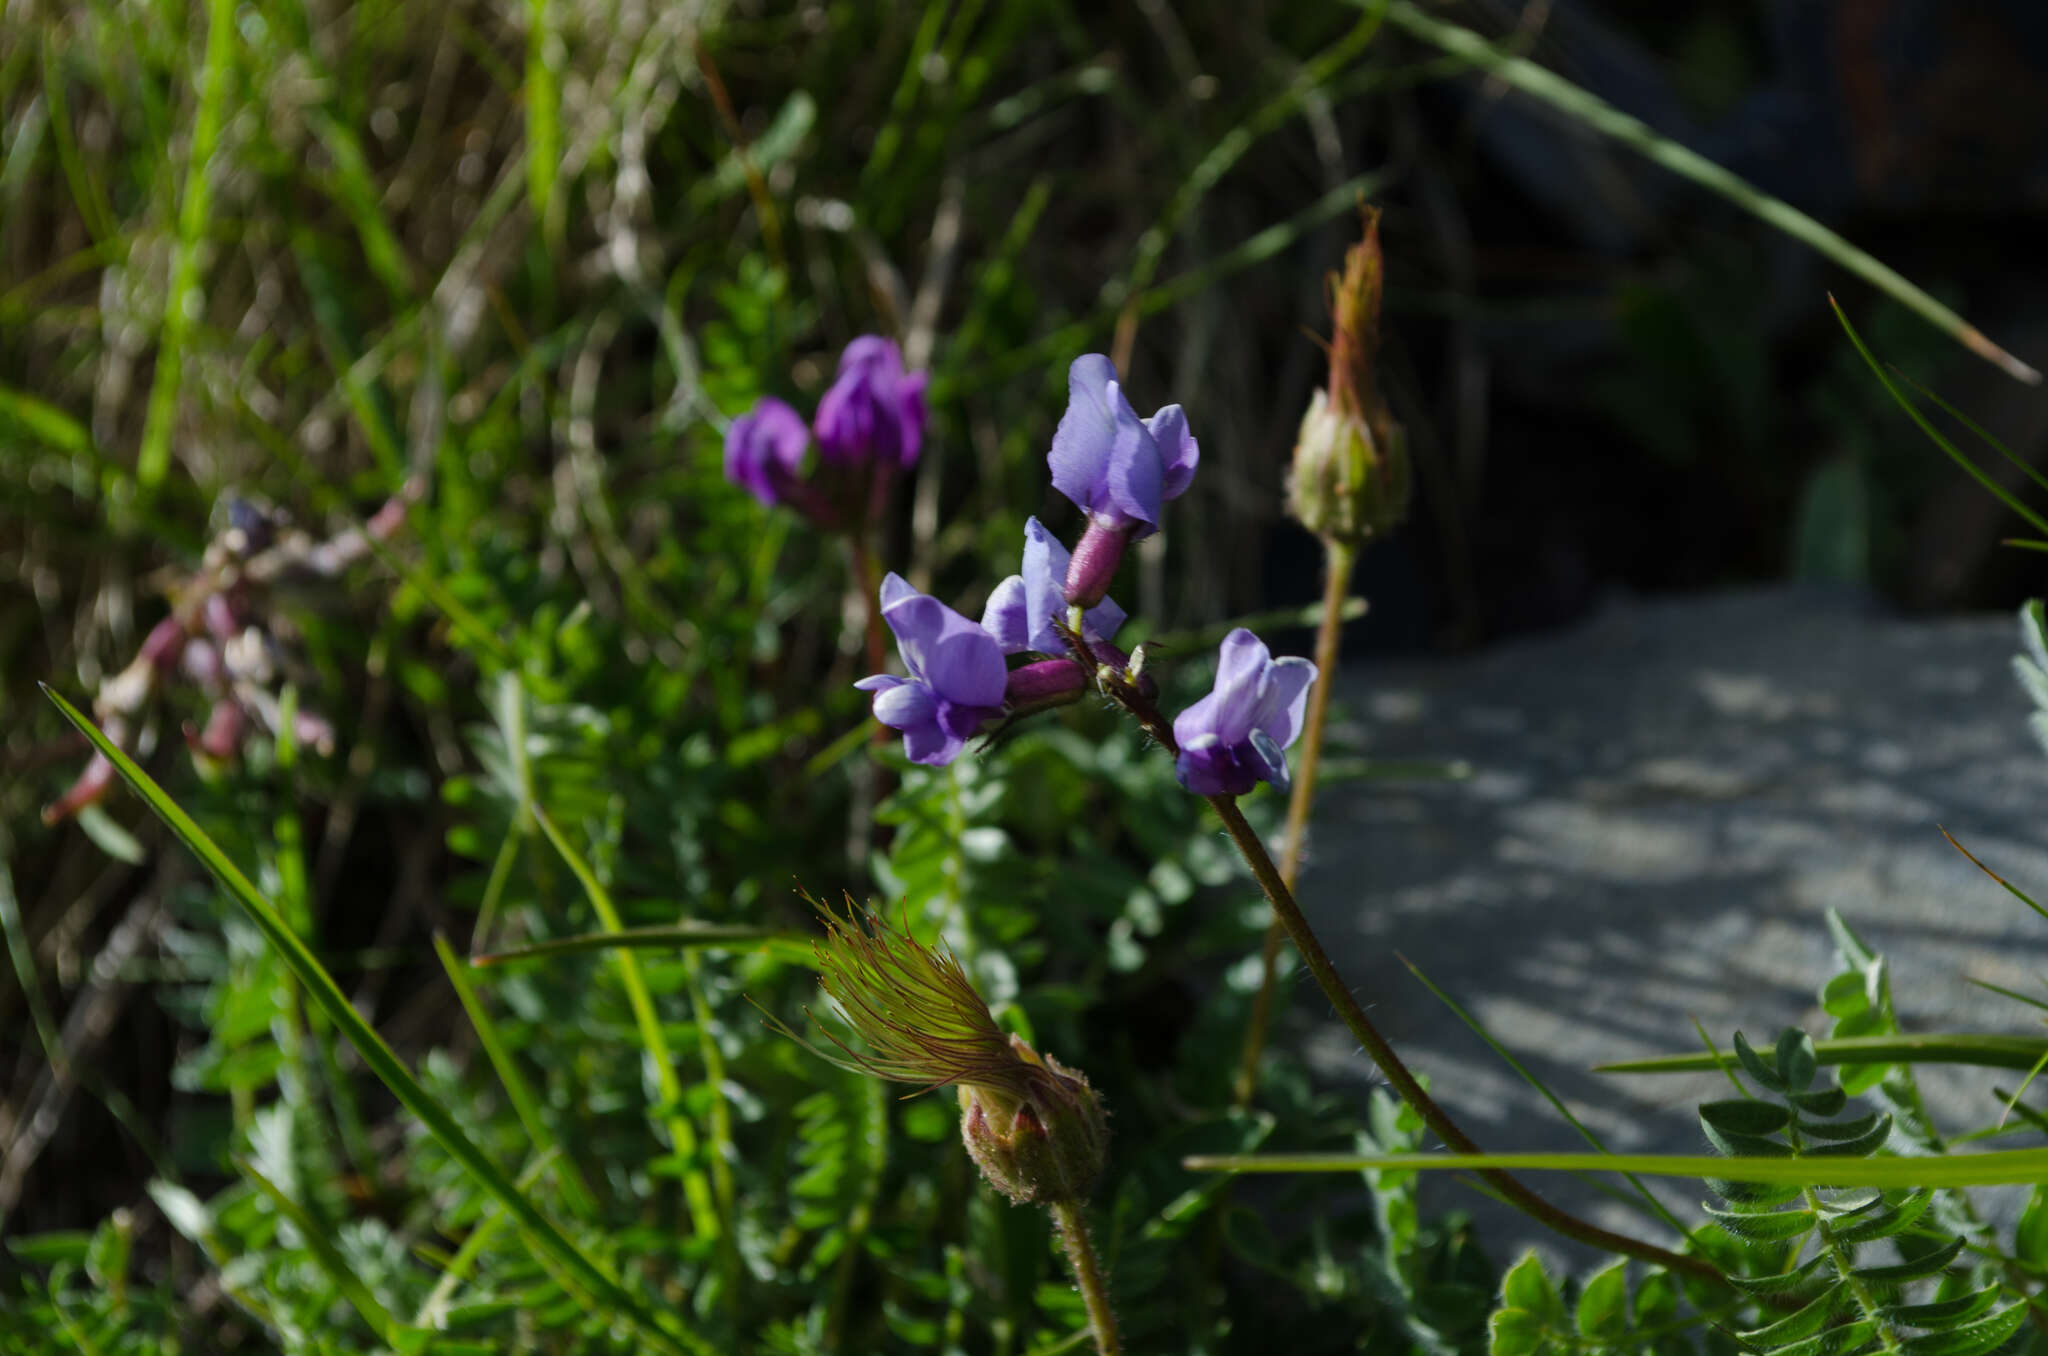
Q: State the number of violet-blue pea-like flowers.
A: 4